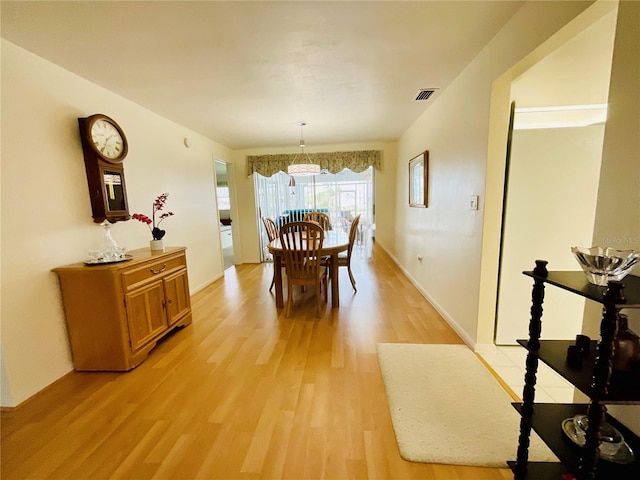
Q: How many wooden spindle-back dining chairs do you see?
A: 4